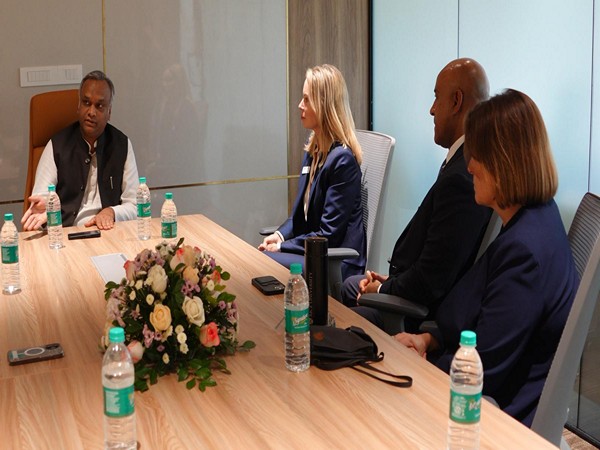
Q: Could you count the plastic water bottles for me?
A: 7